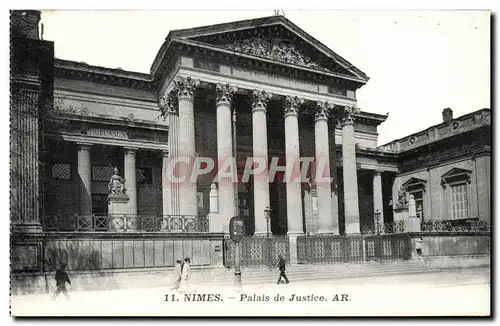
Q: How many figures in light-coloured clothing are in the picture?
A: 2